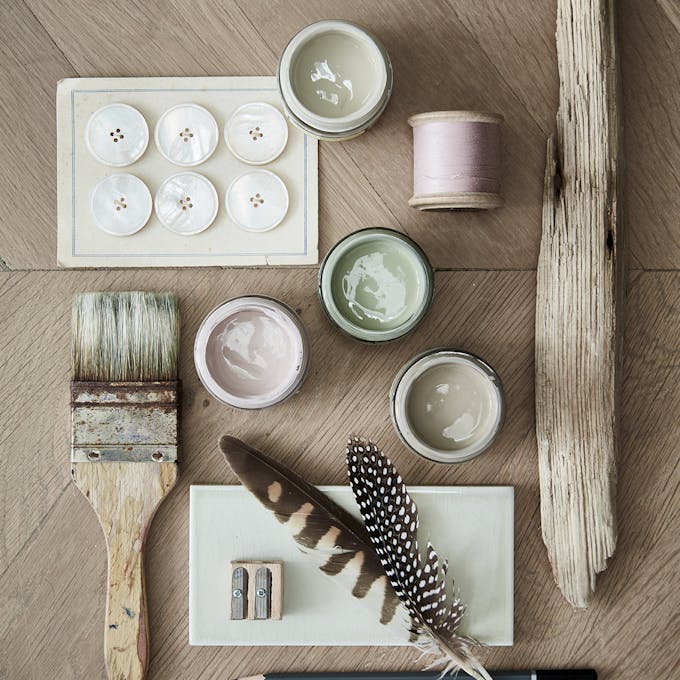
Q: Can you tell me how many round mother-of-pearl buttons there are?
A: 6